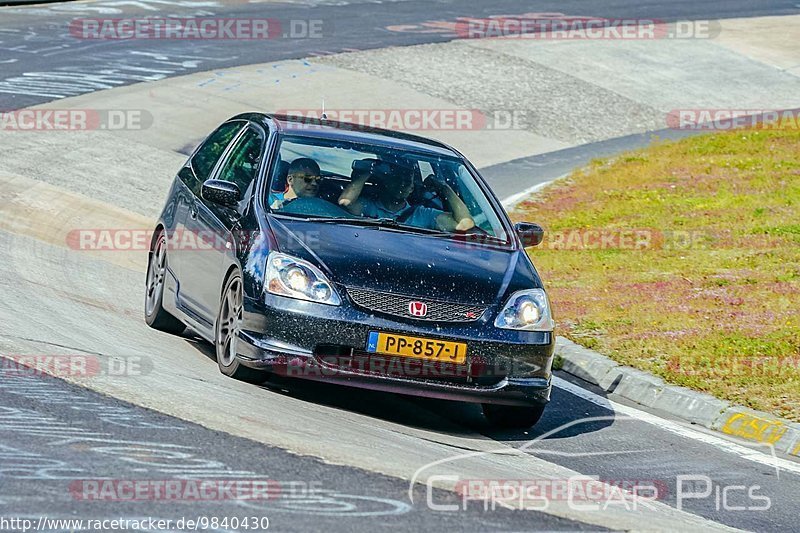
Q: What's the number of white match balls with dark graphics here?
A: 0